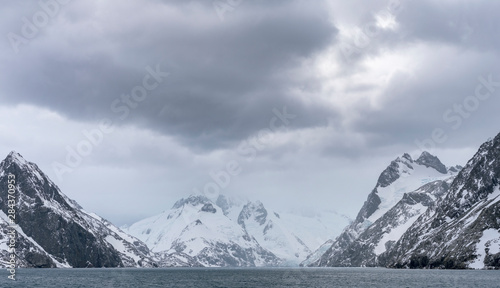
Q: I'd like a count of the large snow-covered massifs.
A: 3